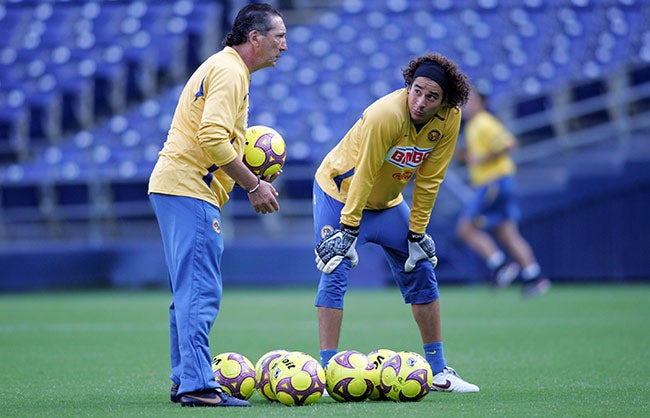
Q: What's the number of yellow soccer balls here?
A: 7